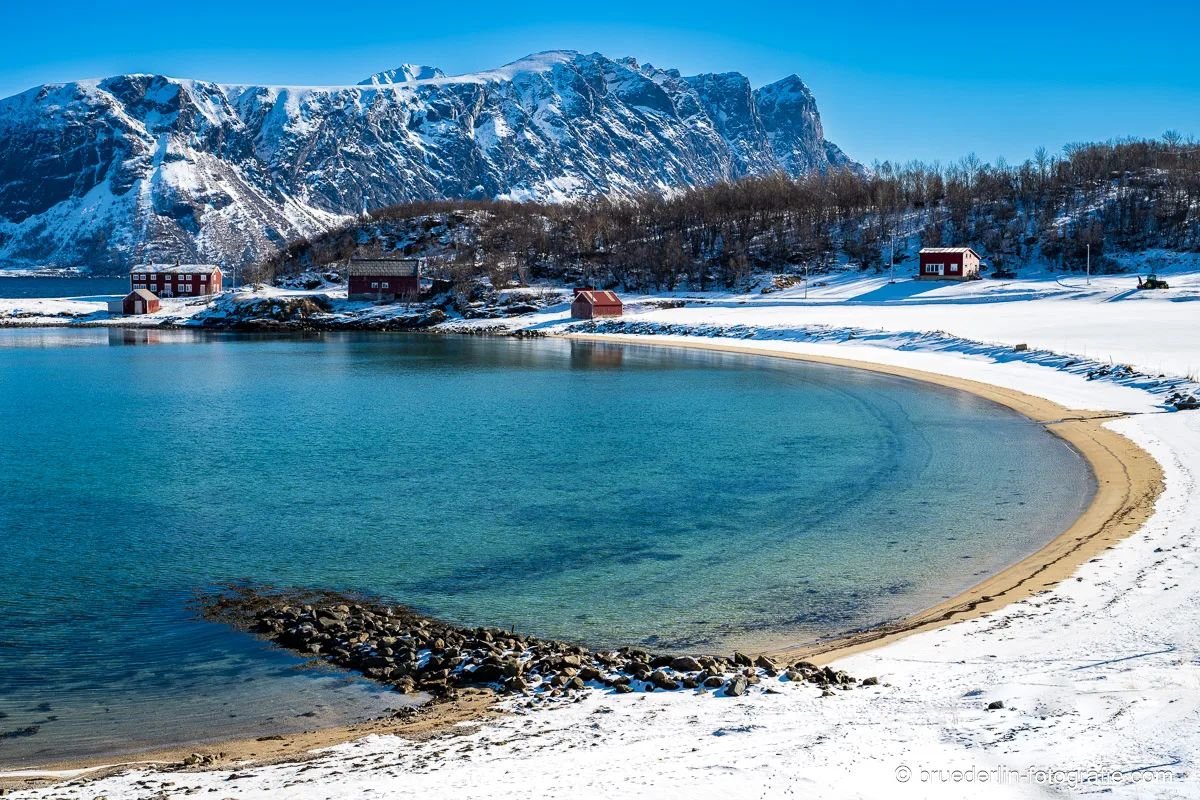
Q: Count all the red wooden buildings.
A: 5